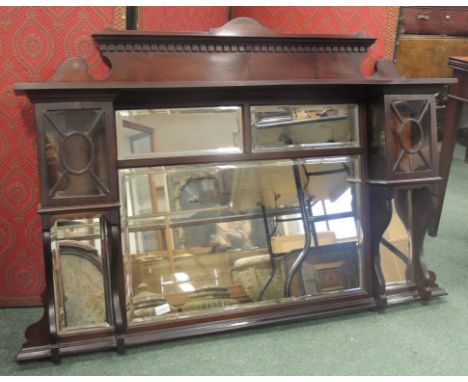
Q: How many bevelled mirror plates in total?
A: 5